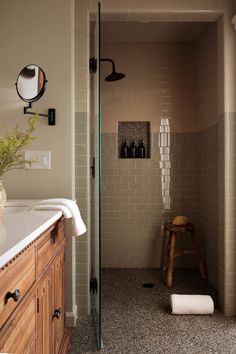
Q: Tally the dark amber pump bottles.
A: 3